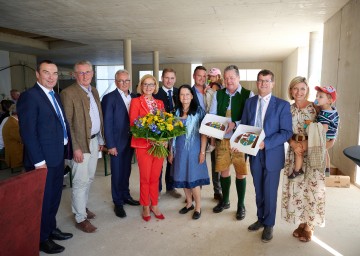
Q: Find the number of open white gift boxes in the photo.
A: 2